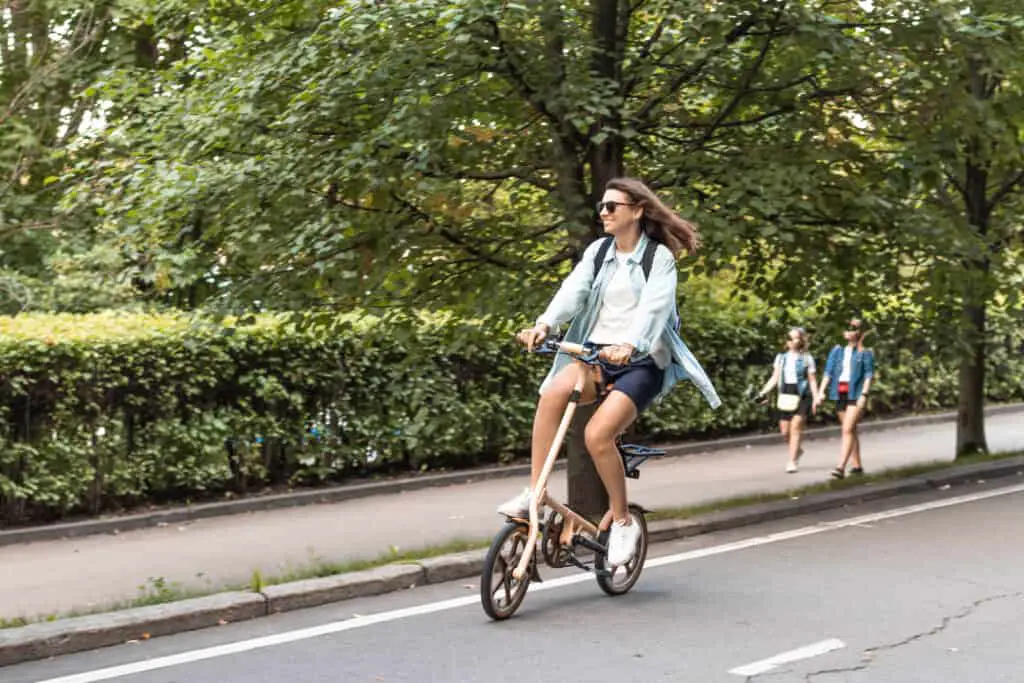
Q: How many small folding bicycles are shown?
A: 1